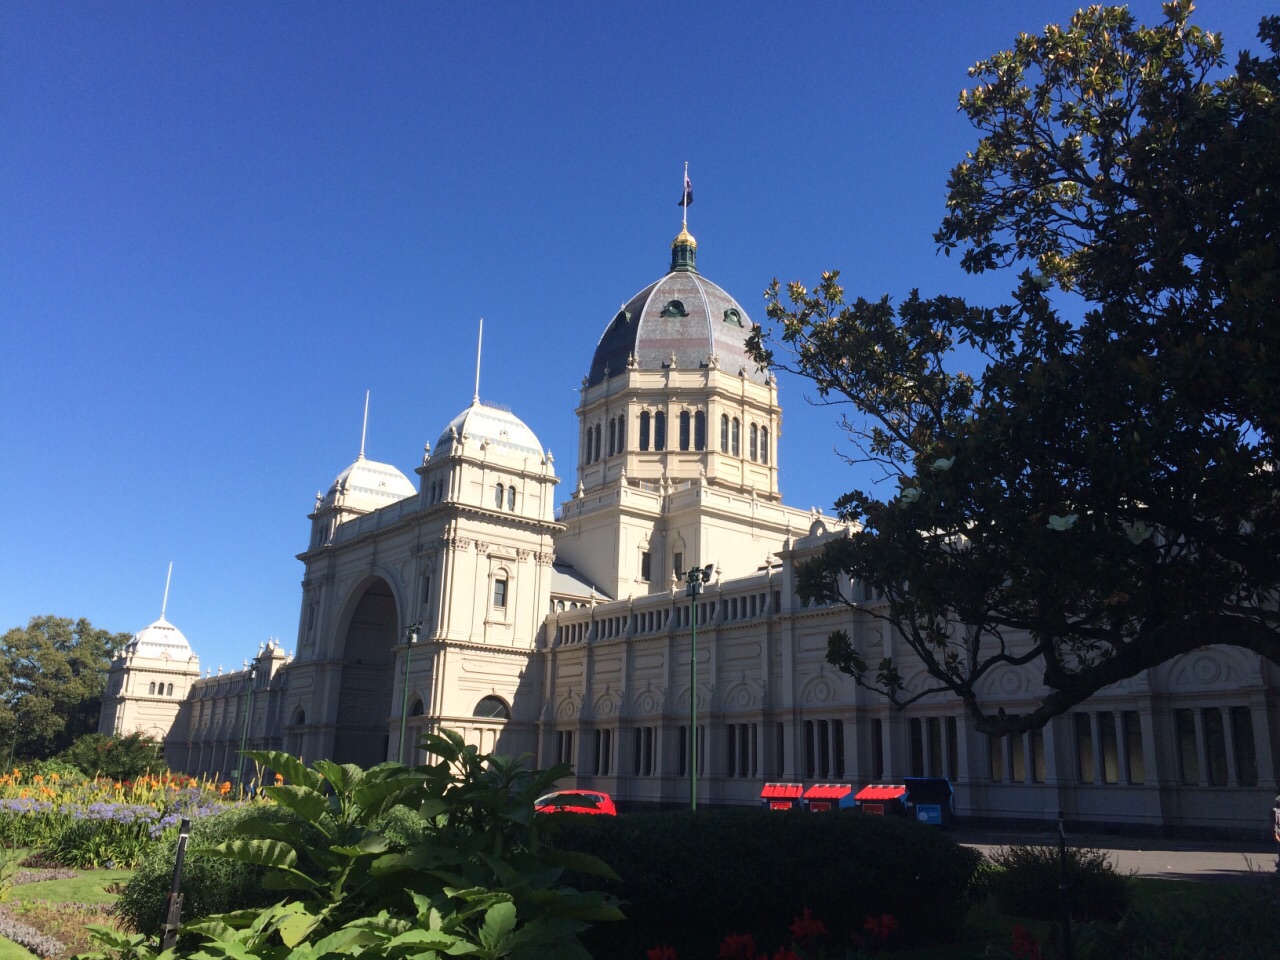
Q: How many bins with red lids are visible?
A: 3